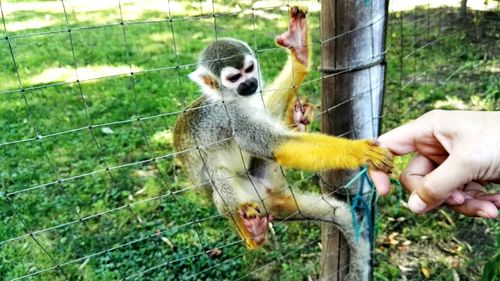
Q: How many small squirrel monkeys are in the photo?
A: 1